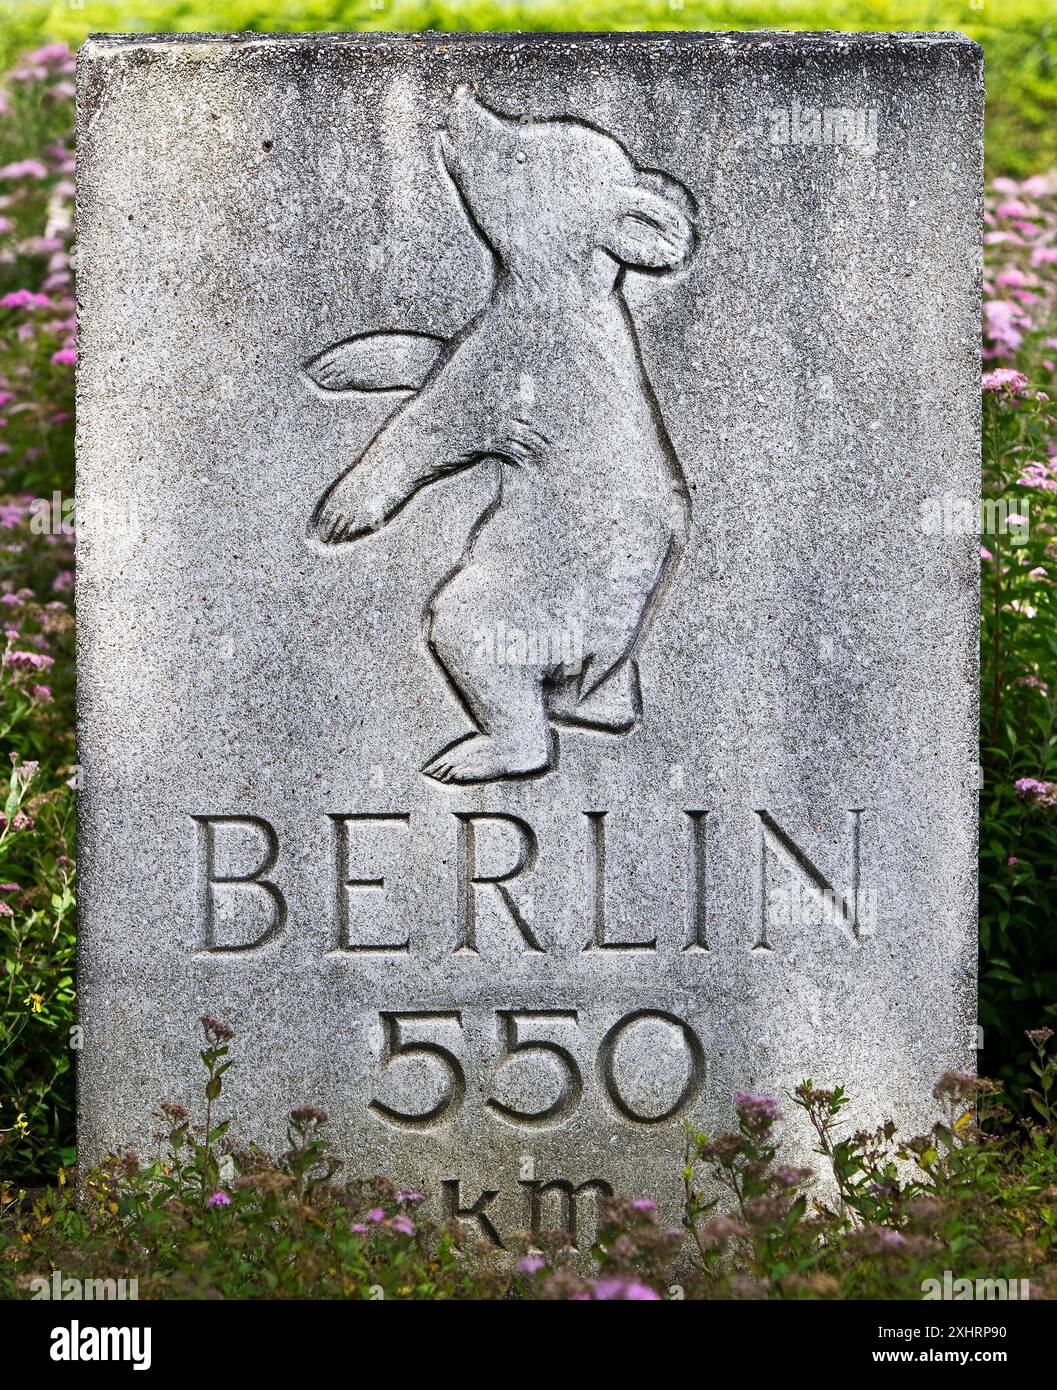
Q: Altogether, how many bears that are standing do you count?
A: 1